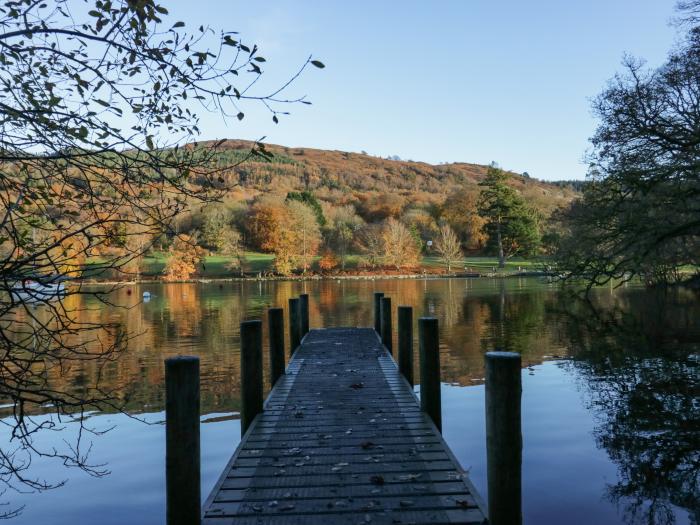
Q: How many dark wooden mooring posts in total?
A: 10